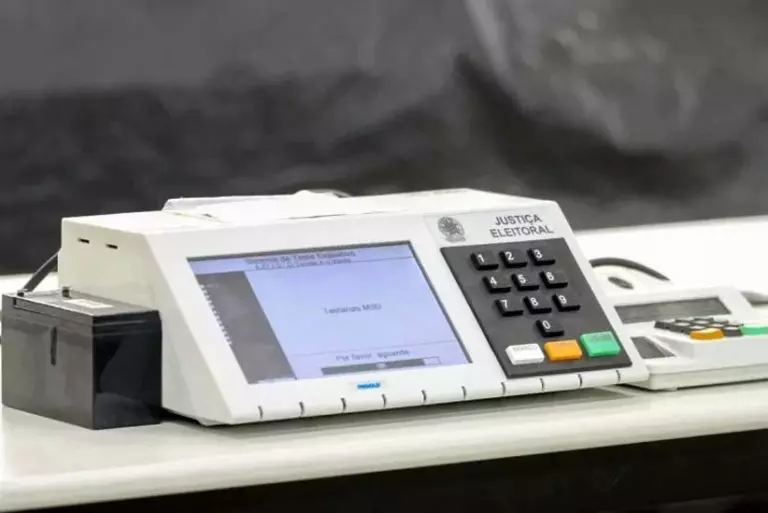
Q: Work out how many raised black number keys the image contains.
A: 10